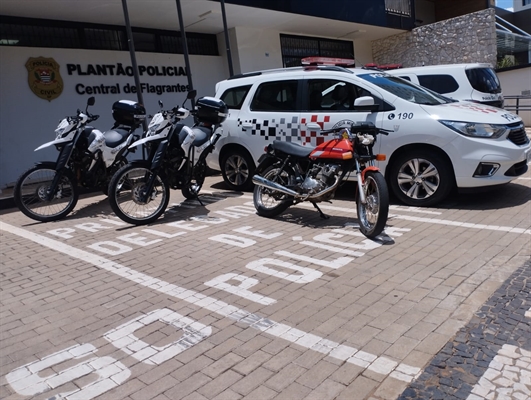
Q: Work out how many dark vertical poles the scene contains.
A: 3